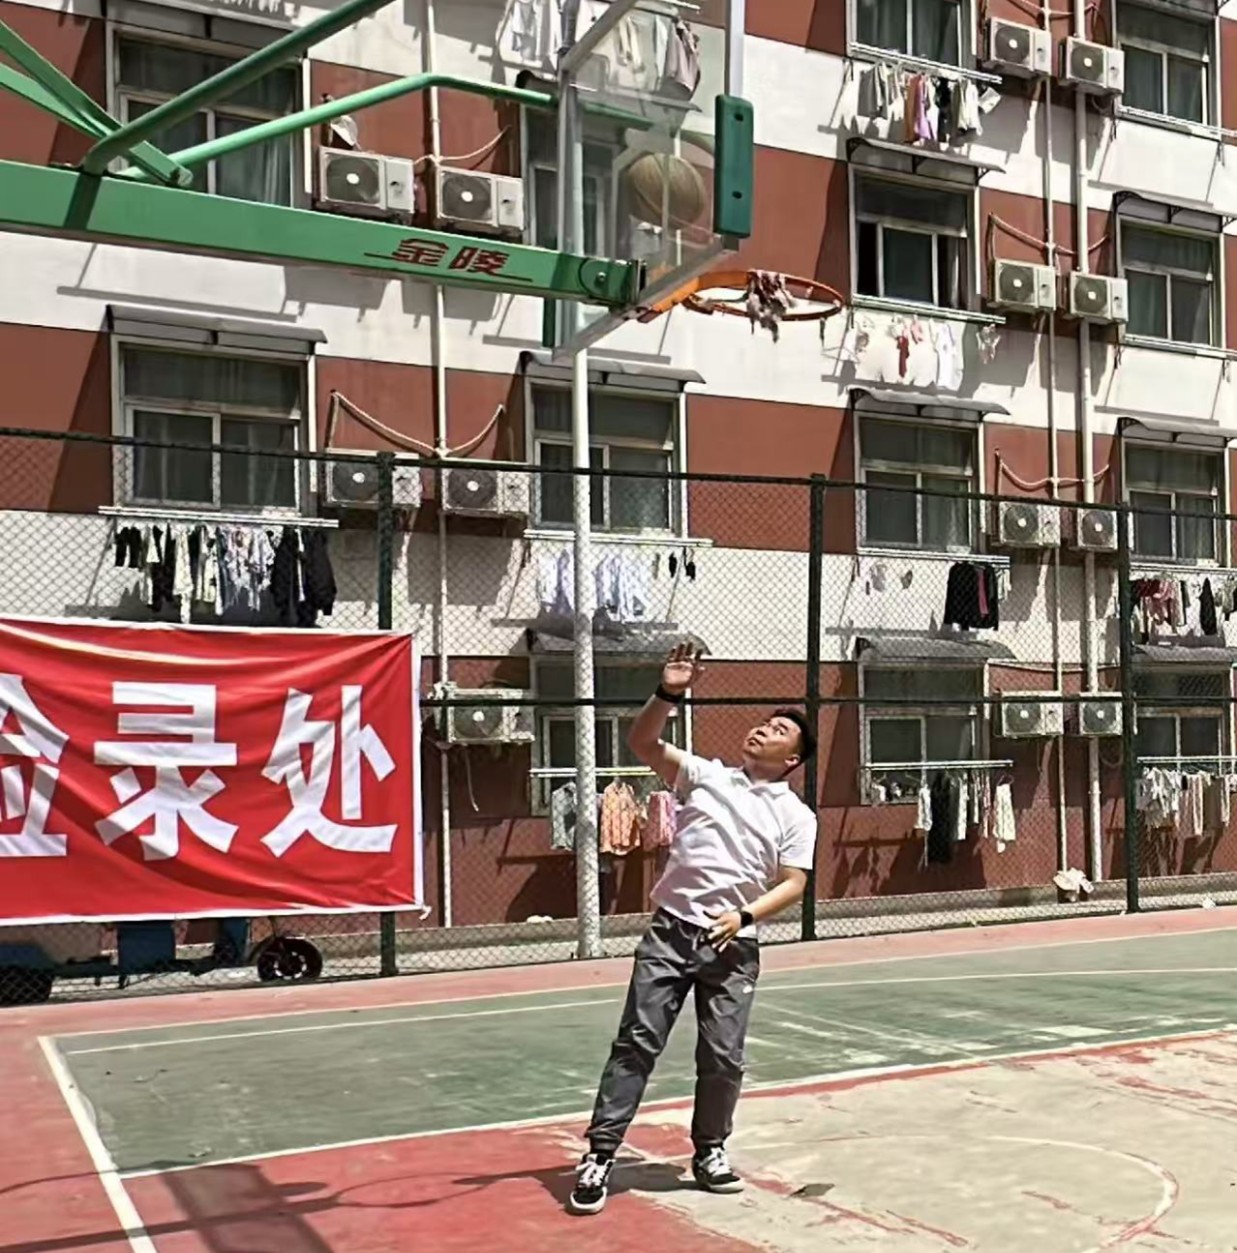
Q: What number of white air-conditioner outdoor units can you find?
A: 13